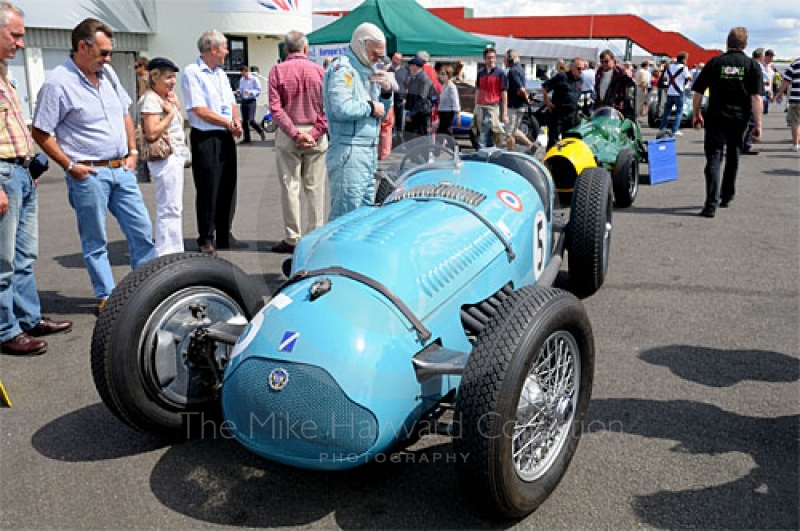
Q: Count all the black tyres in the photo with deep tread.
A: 3